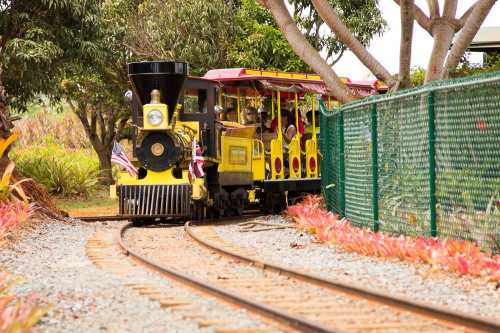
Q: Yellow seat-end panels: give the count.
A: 3